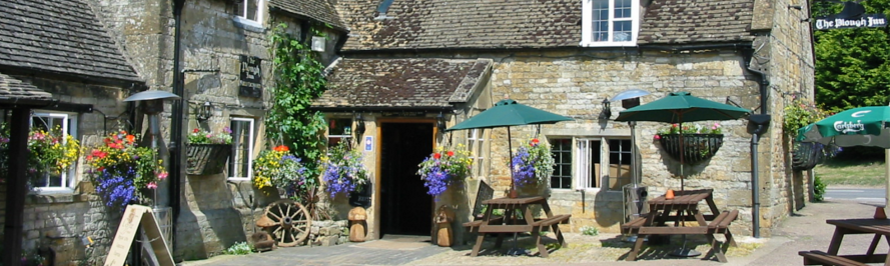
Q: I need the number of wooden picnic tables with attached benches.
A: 3